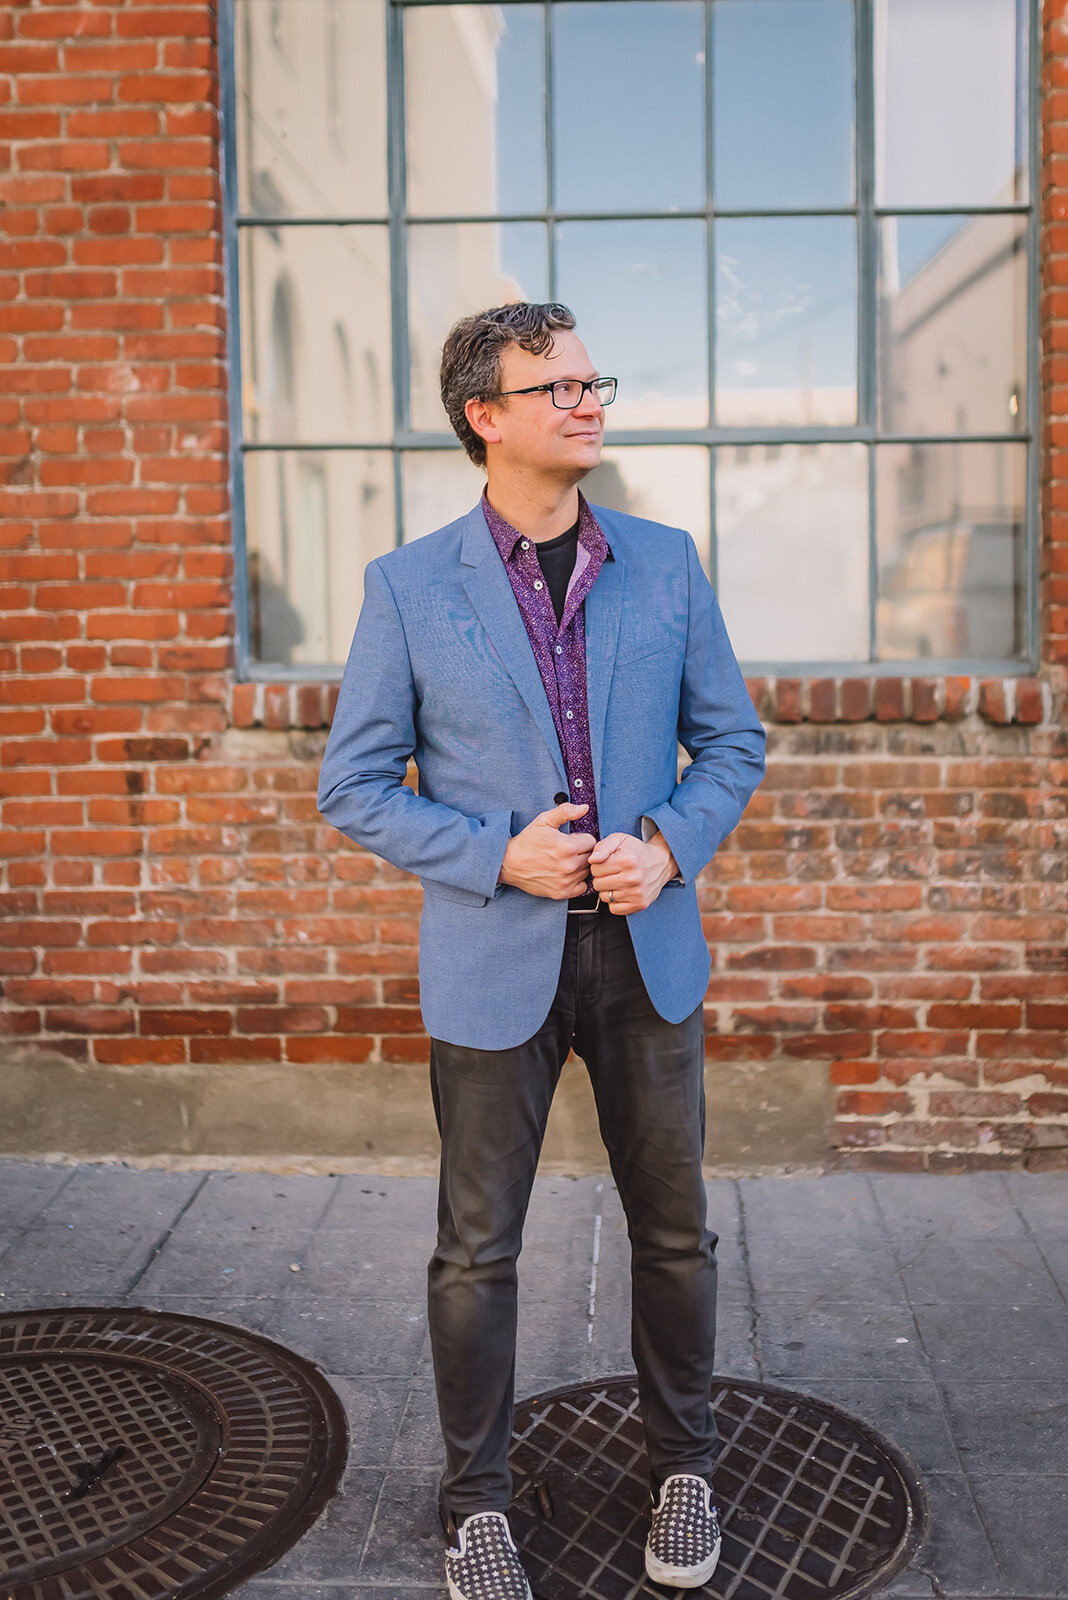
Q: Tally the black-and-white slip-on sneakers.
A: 2